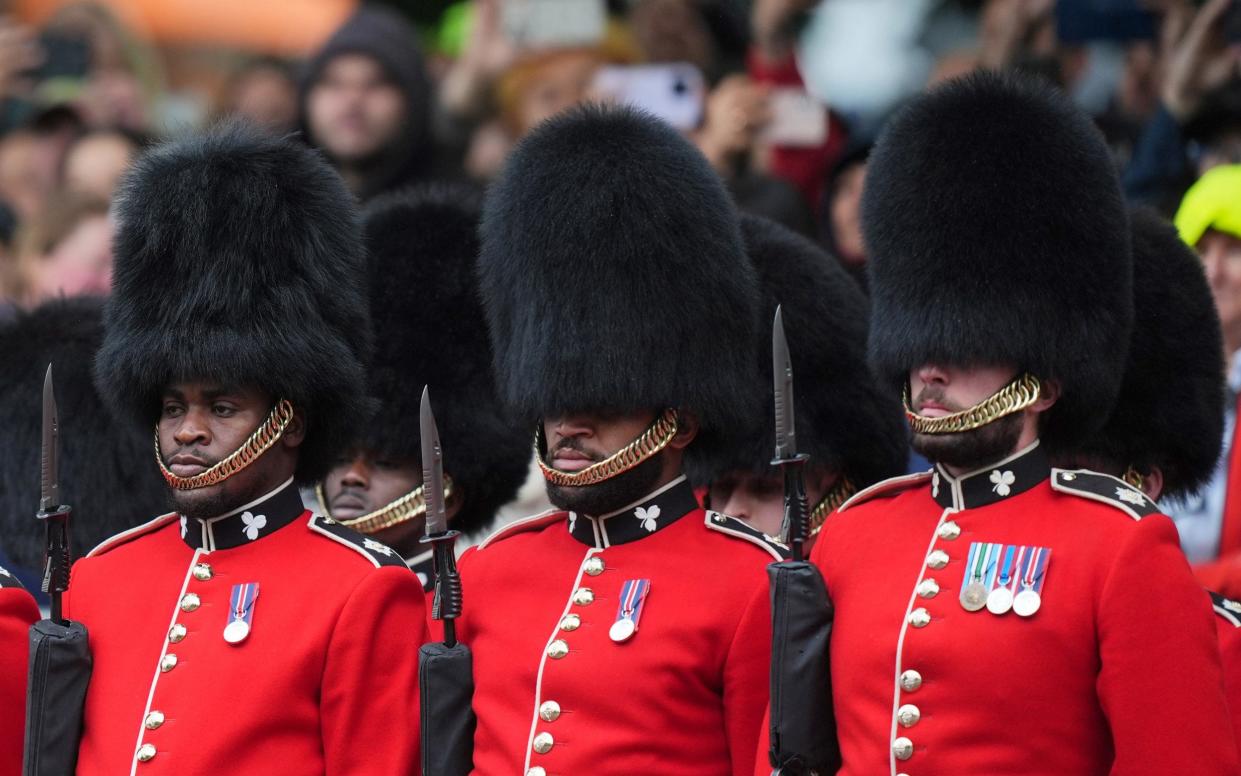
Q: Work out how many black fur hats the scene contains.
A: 7